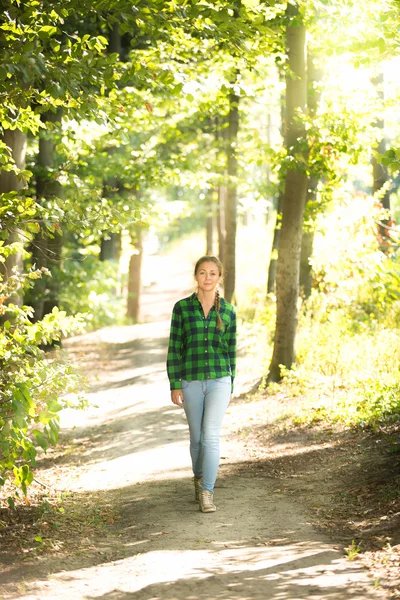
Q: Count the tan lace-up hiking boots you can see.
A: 2